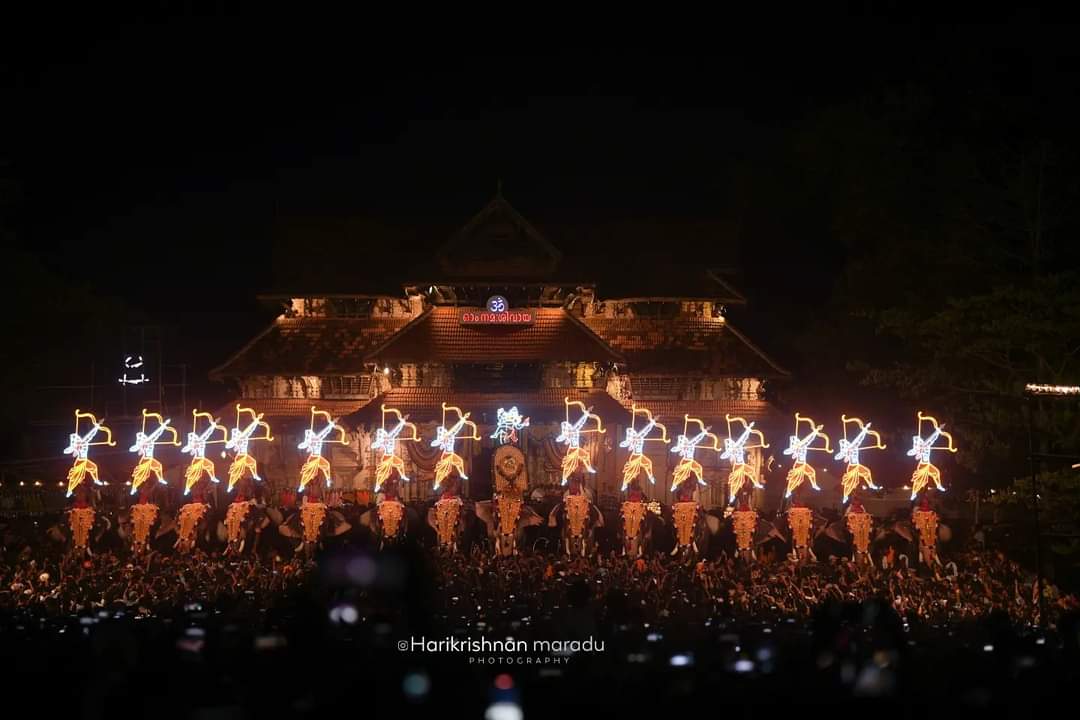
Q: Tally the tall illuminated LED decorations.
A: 14